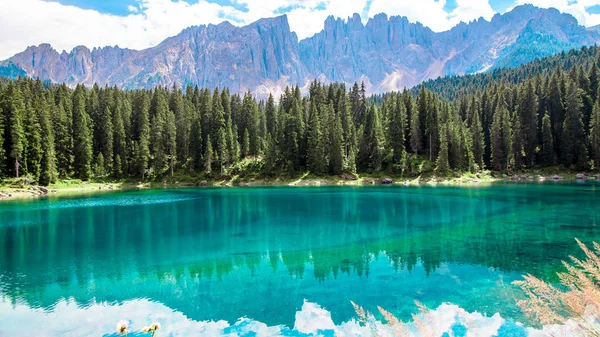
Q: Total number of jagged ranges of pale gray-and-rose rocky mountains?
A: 1